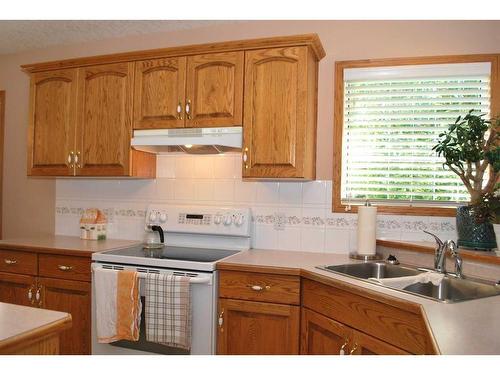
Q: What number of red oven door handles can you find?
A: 0